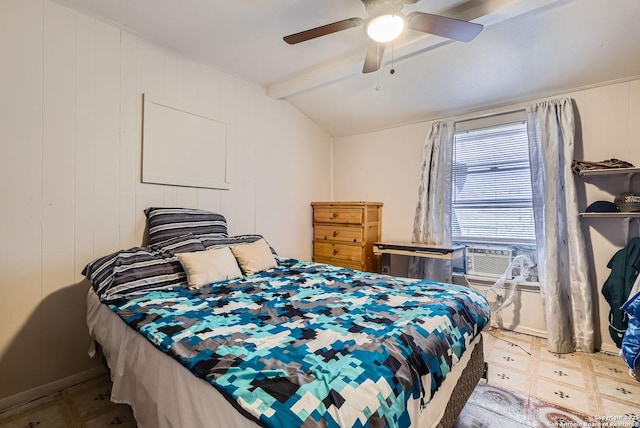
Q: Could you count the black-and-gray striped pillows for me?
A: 3